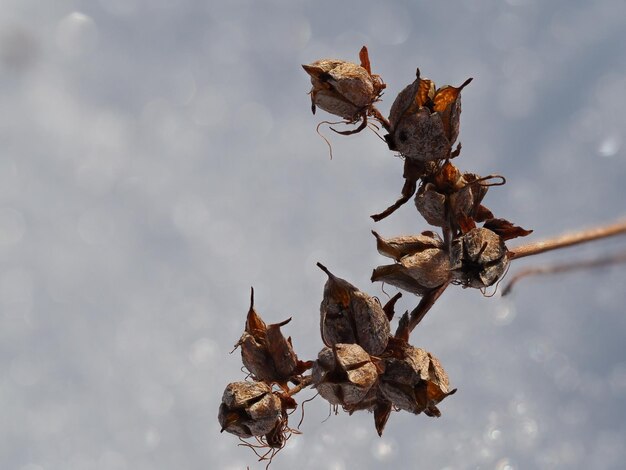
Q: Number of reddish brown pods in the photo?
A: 10